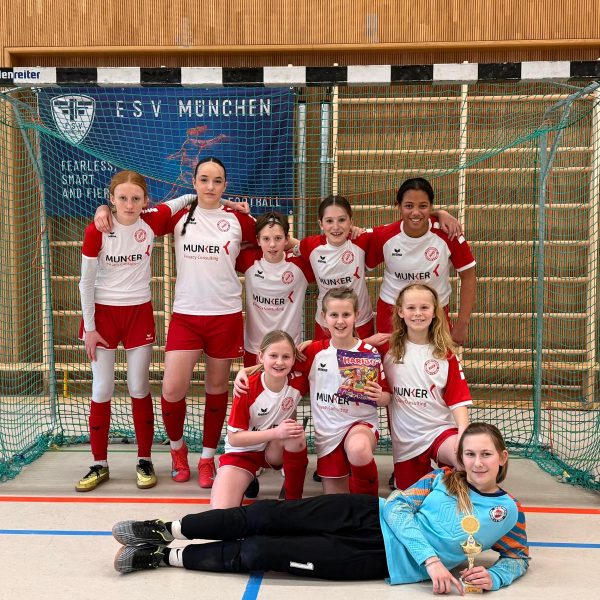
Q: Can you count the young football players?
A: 9